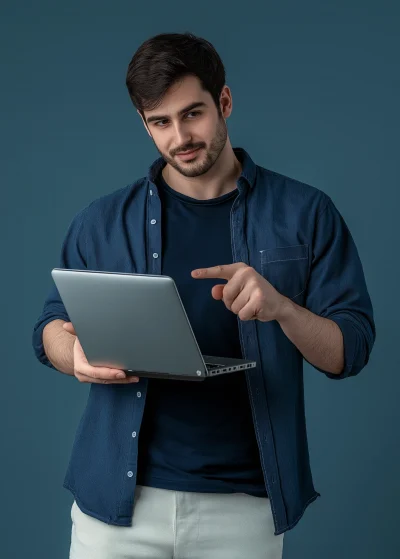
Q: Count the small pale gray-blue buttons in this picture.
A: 6